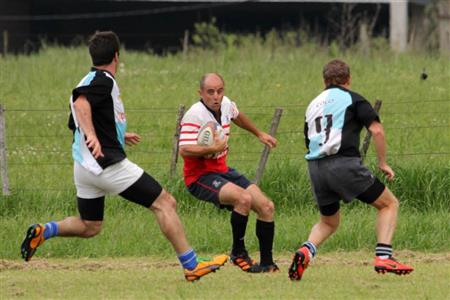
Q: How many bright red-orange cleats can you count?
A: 2